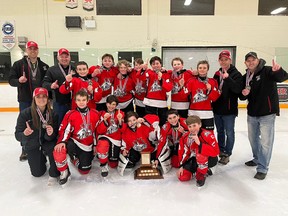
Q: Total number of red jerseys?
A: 12